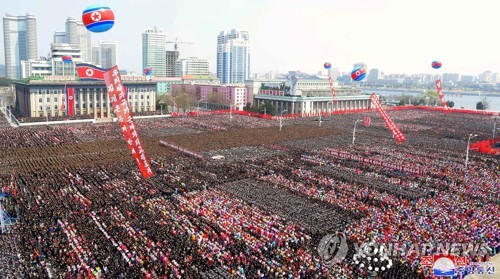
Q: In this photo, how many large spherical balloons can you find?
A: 6